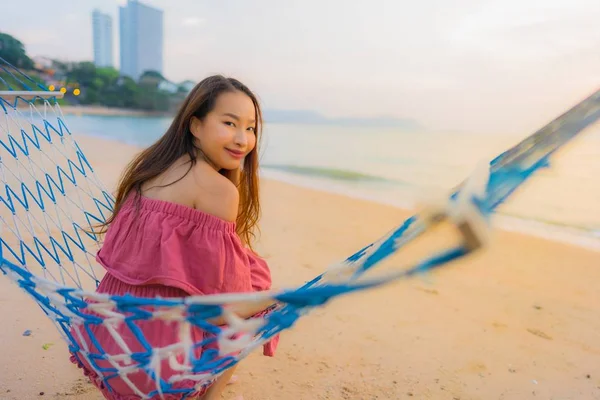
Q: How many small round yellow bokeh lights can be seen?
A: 3